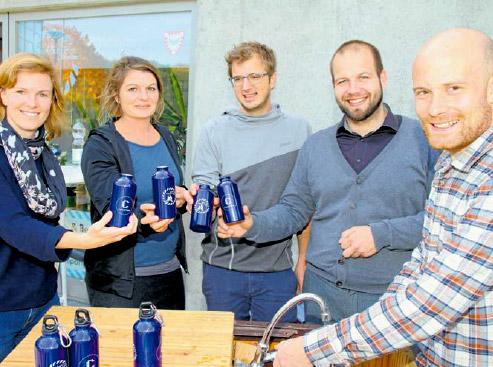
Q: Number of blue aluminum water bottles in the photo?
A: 7